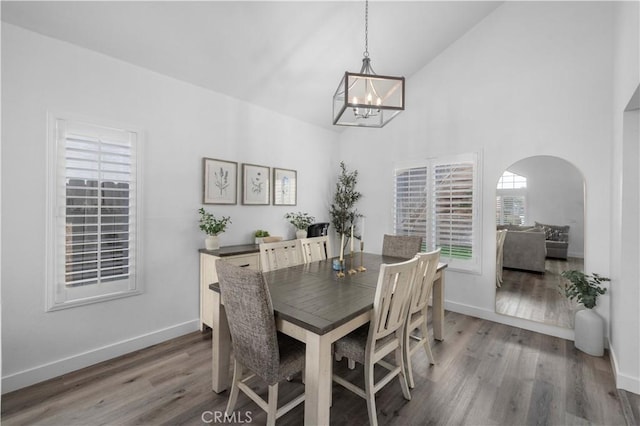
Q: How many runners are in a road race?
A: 0